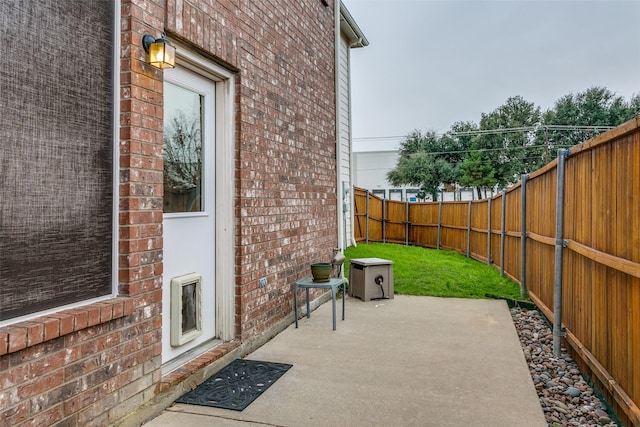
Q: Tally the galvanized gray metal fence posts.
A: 9